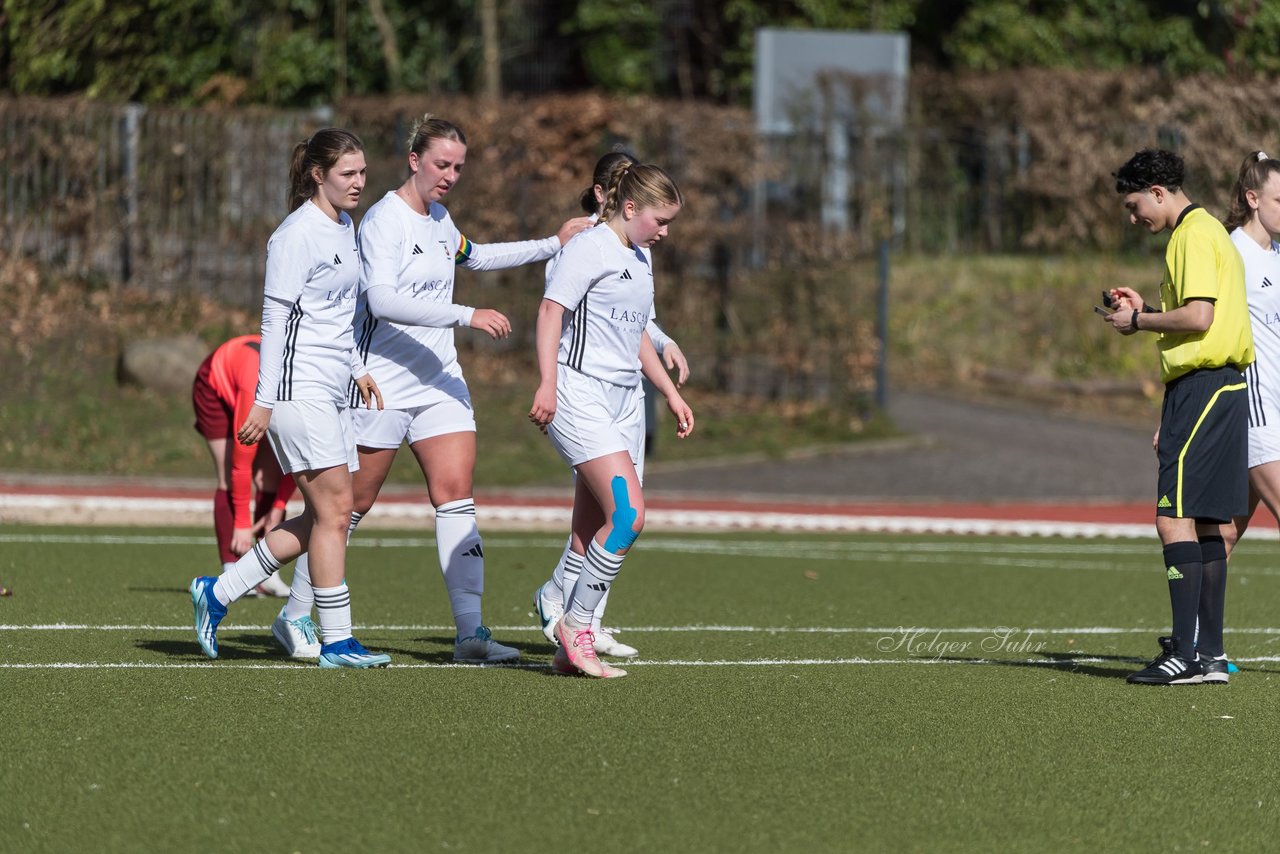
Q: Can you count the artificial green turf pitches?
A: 1